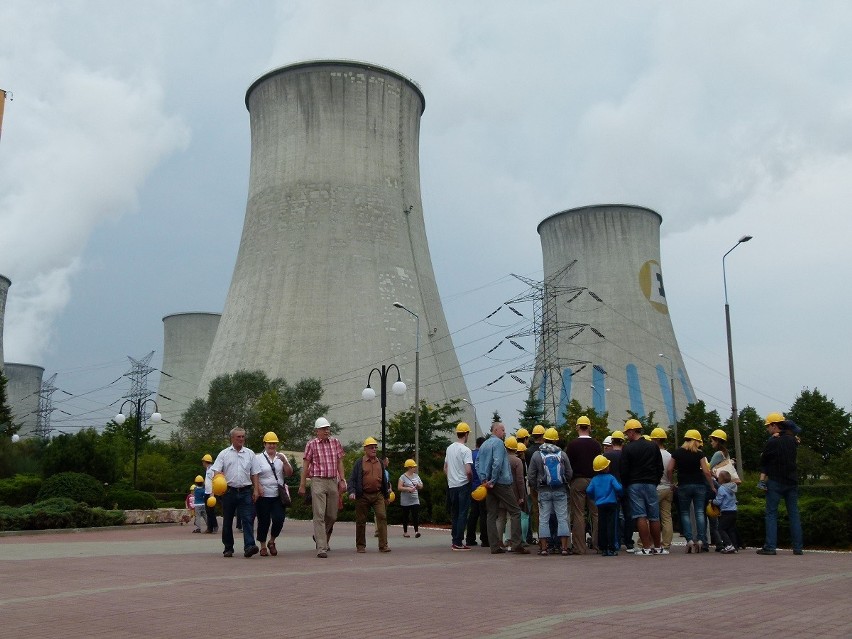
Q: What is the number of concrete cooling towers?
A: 5